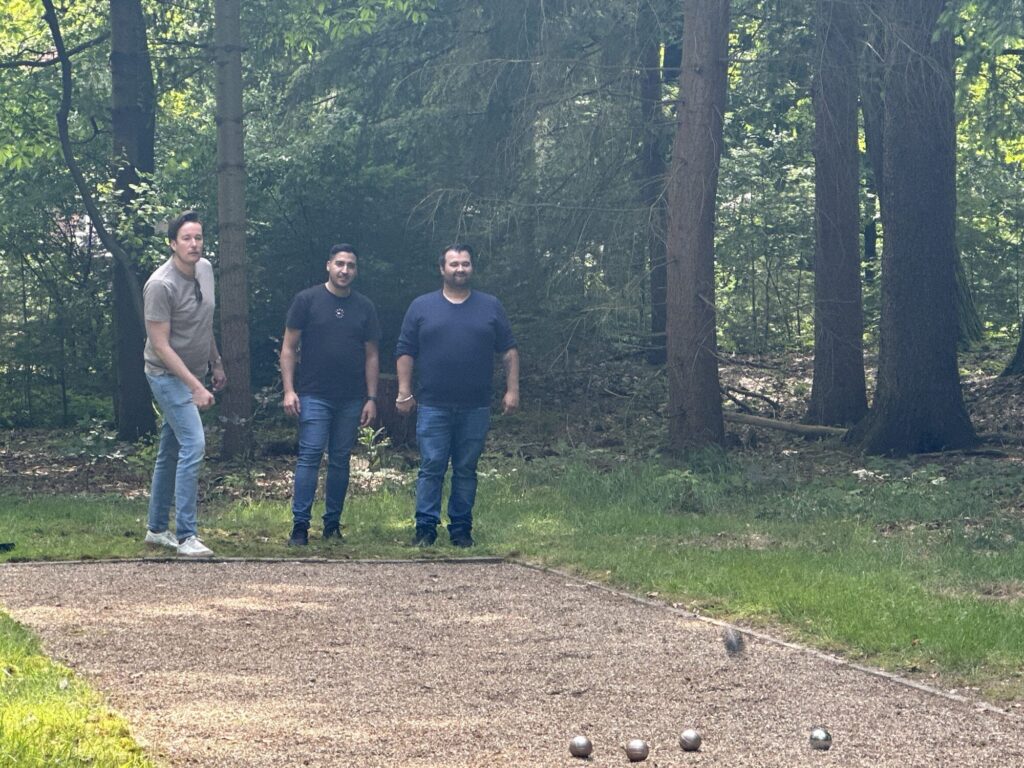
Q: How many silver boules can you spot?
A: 4